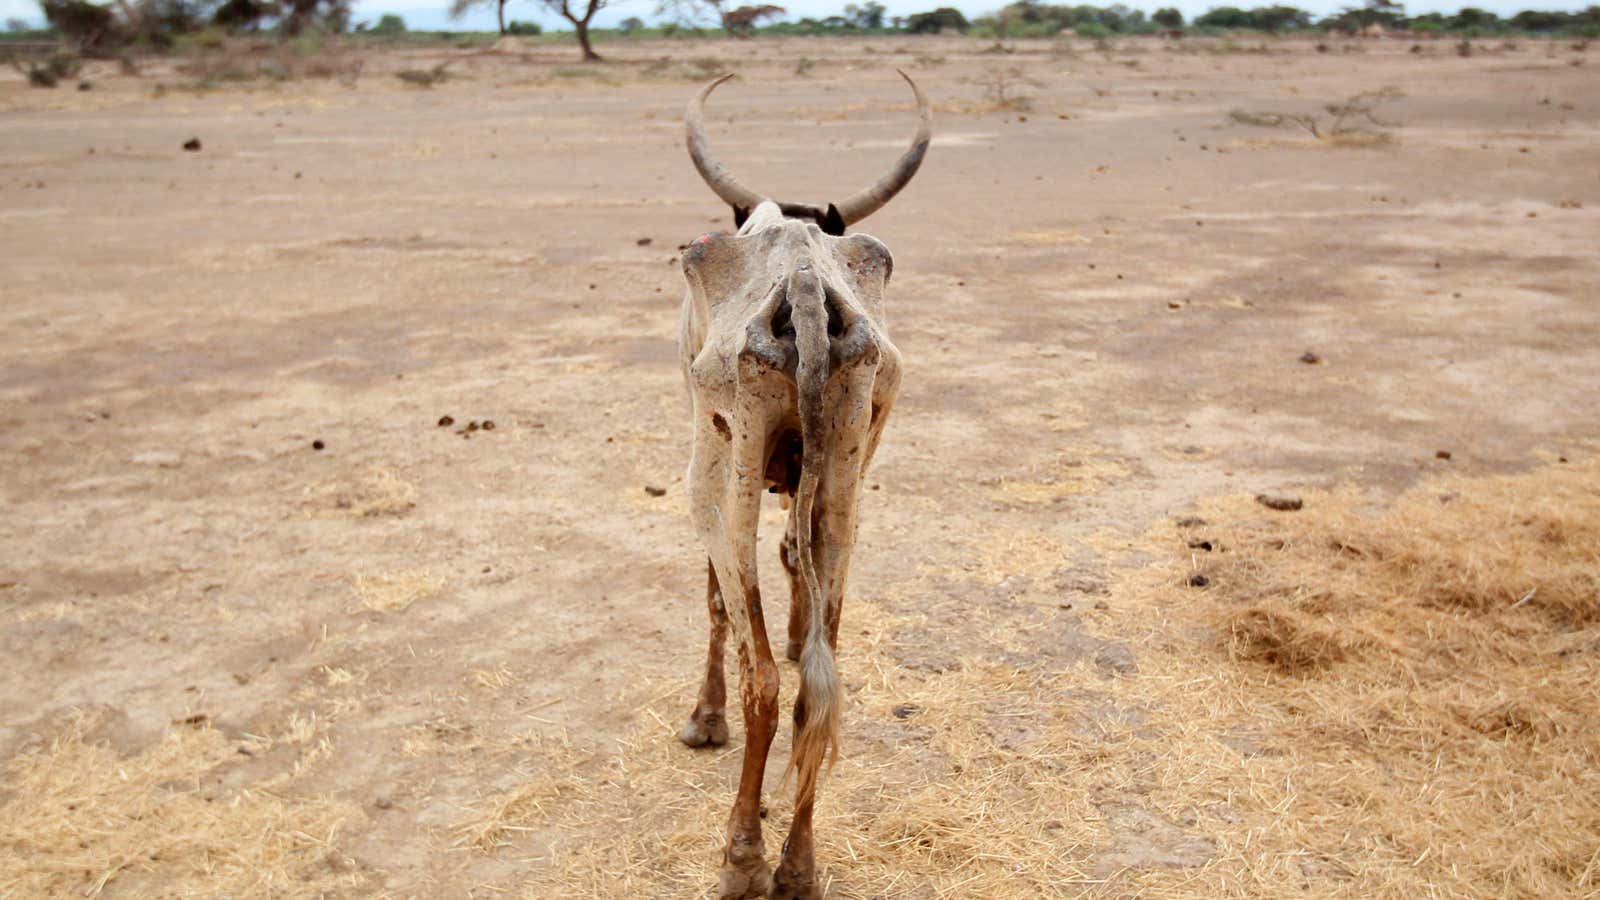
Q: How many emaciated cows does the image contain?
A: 1